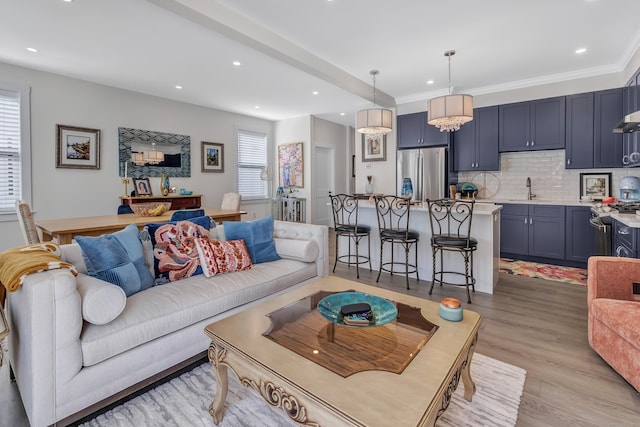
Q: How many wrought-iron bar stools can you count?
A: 3